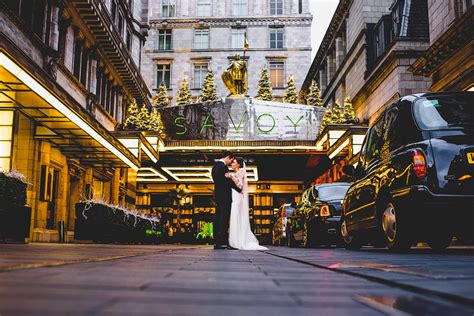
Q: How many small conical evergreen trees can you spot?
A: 12